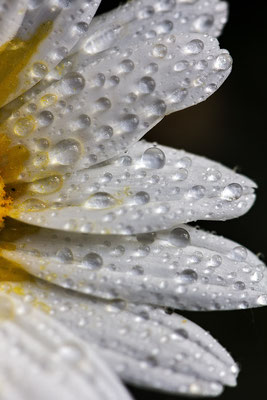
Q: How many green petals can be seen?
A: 0